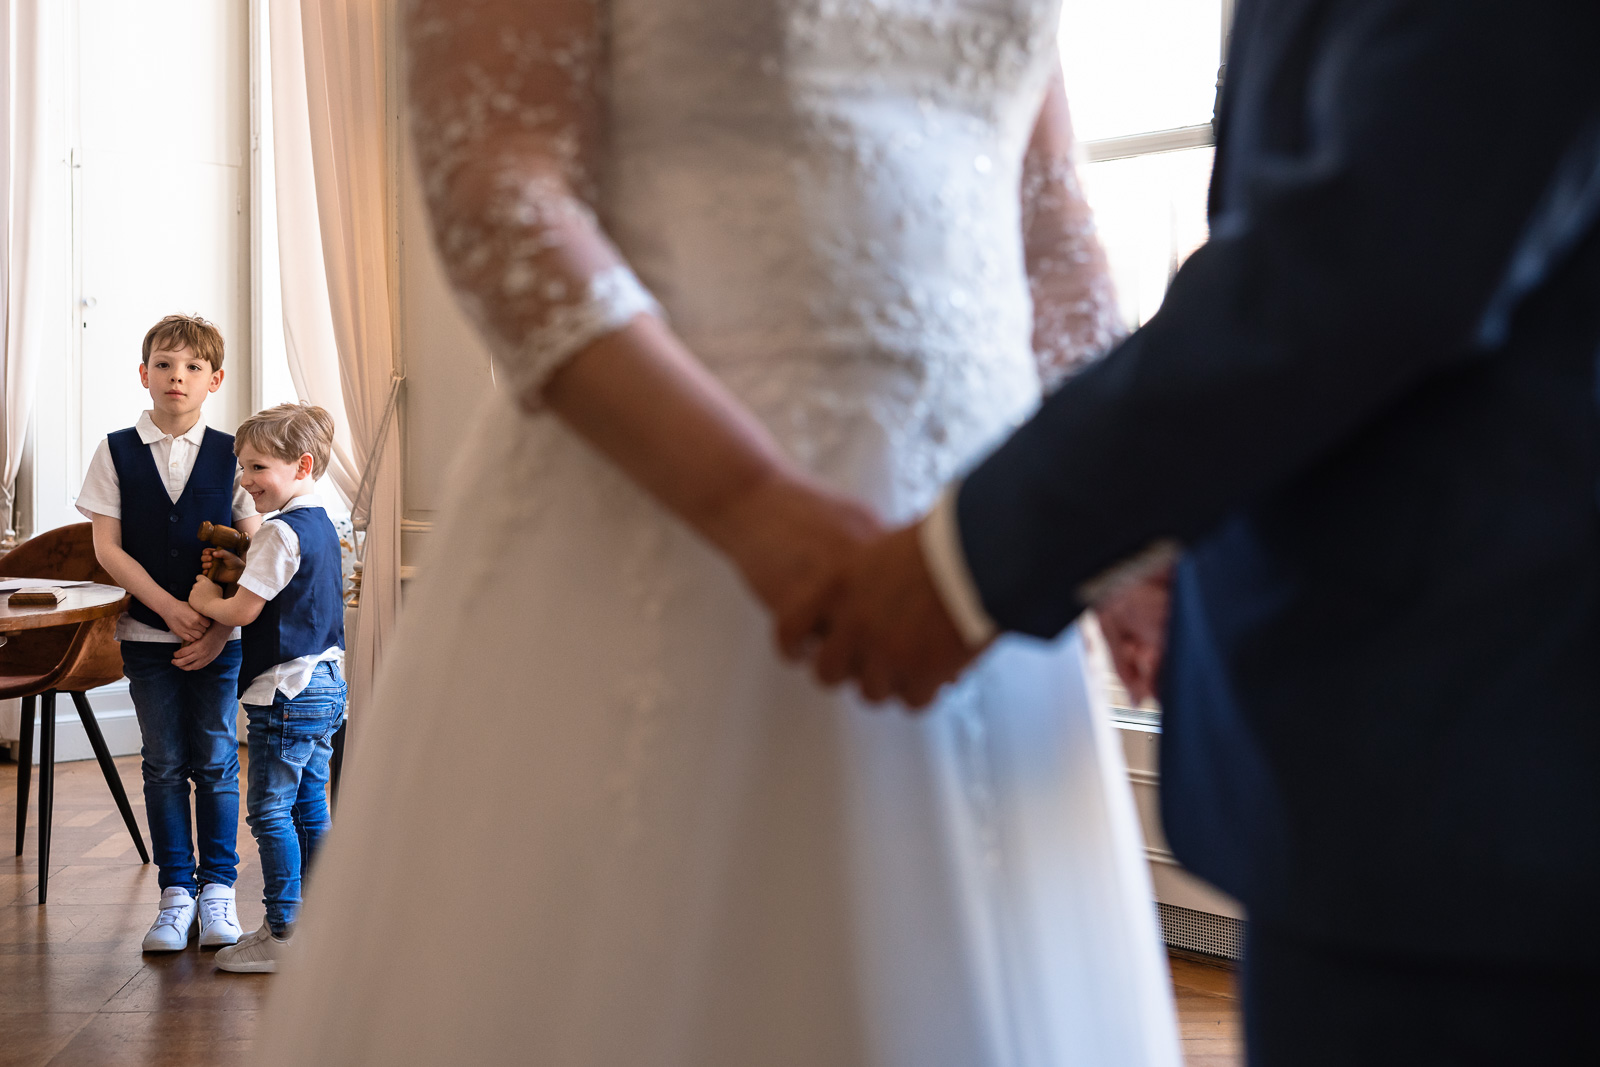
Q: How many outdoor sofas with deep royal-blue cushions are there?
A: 0